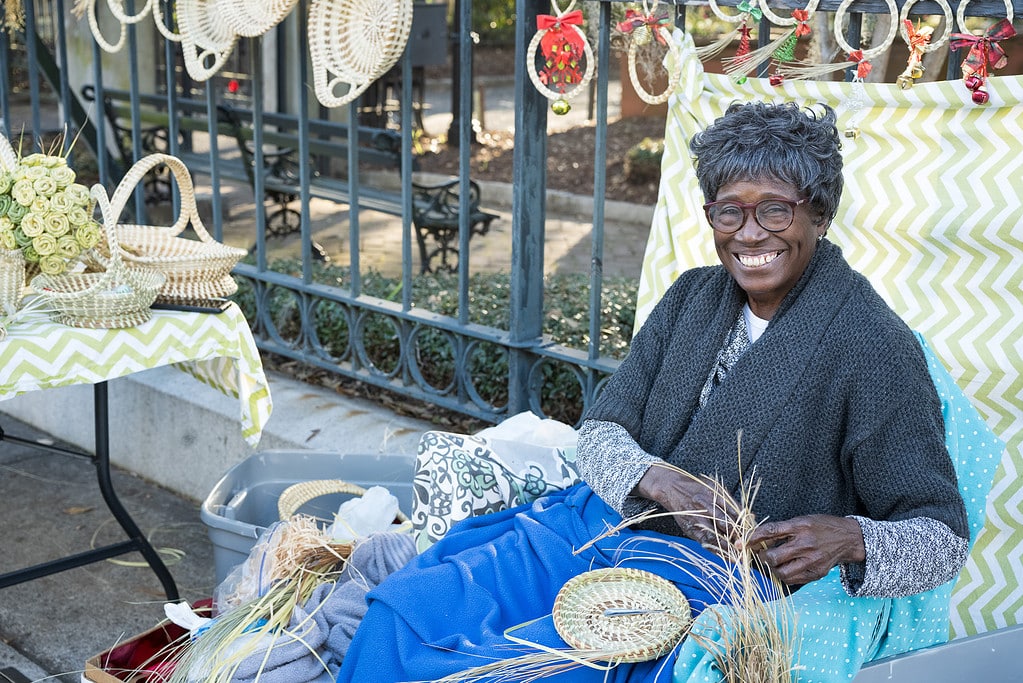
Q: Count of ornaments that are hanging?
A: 7